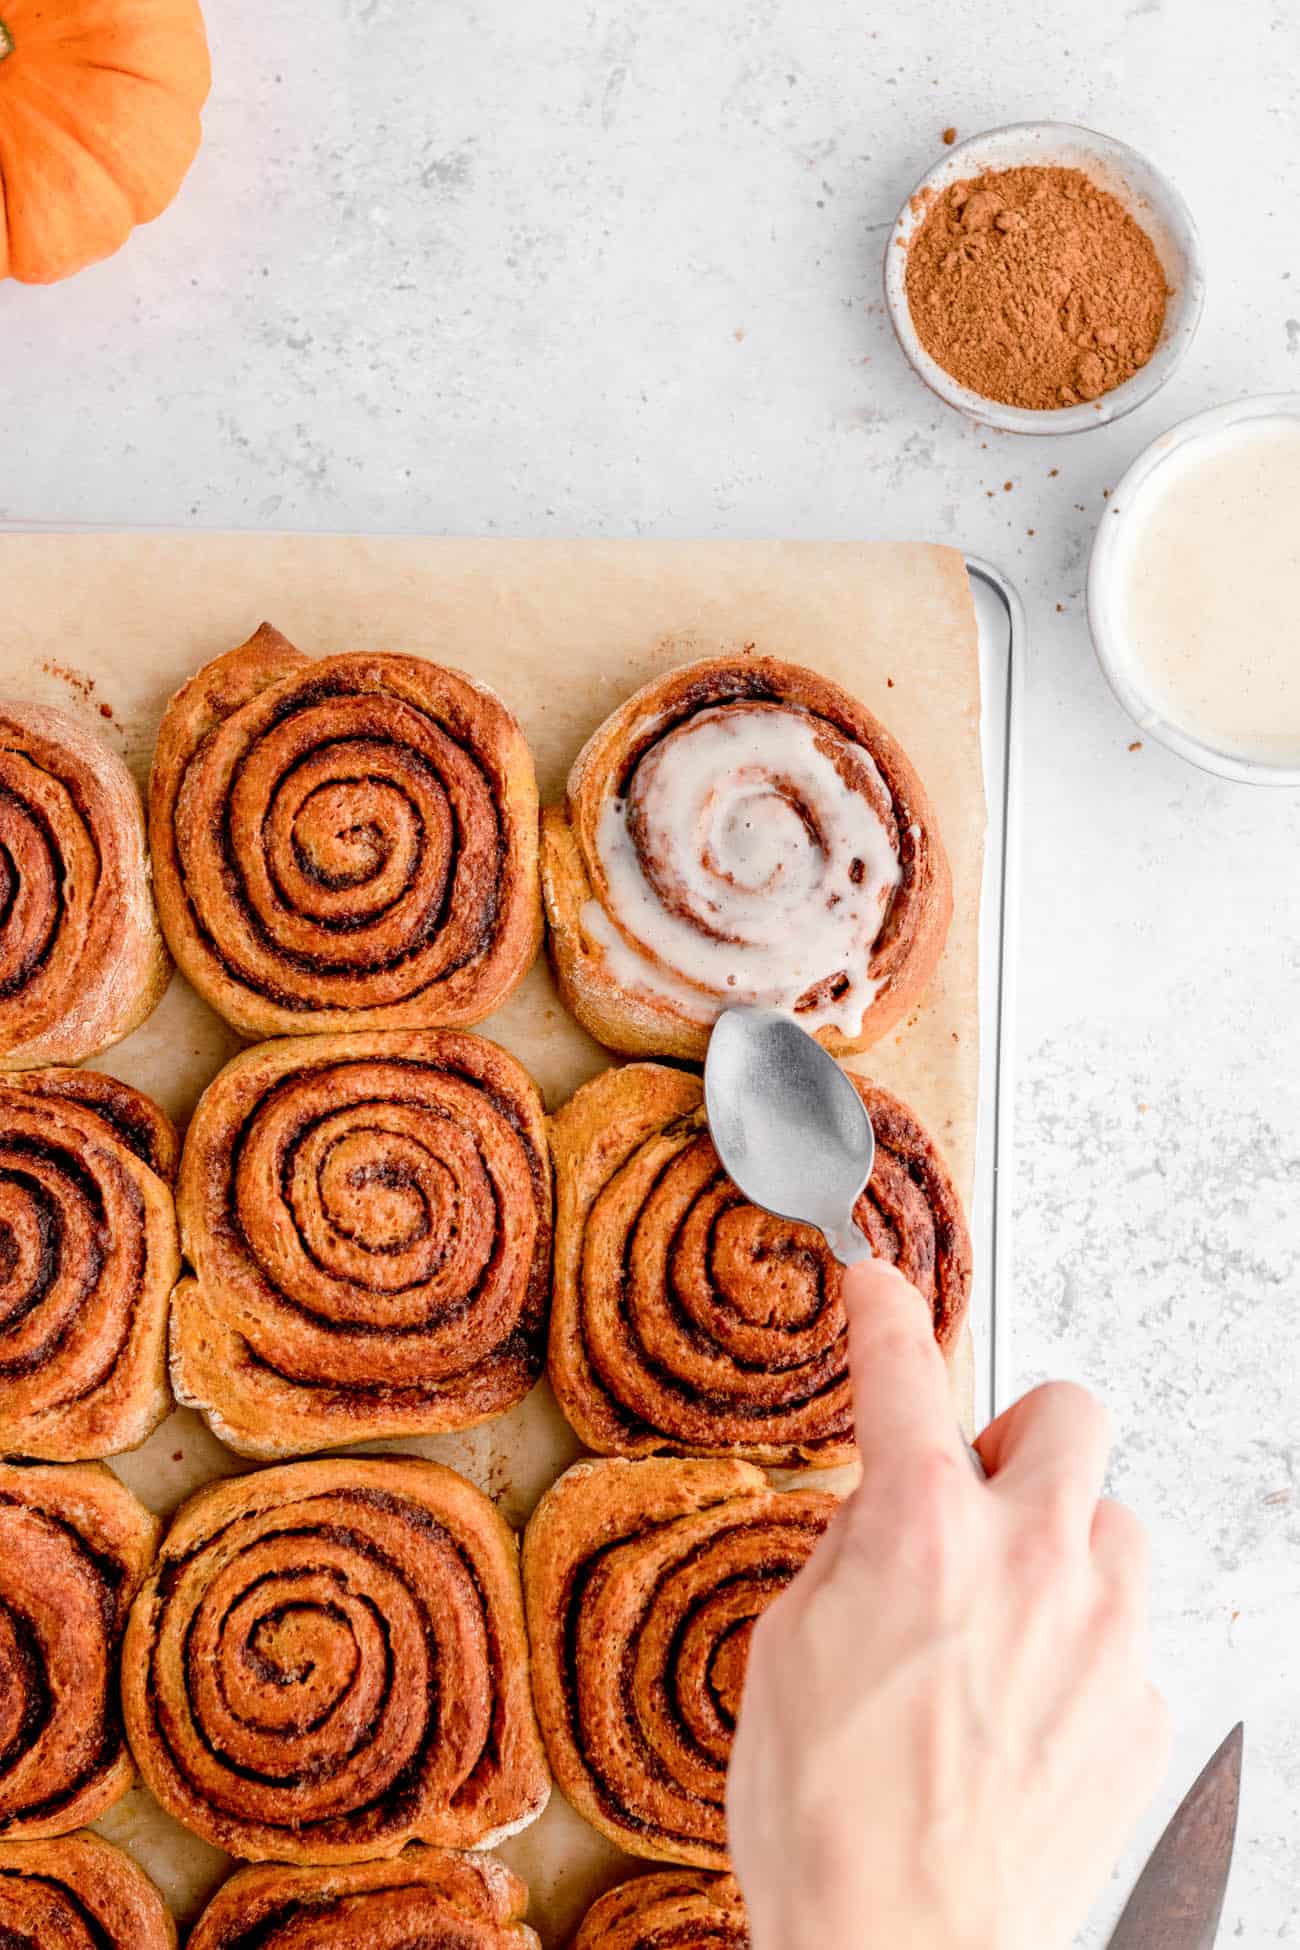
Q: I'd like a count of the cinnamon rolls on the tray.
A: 12